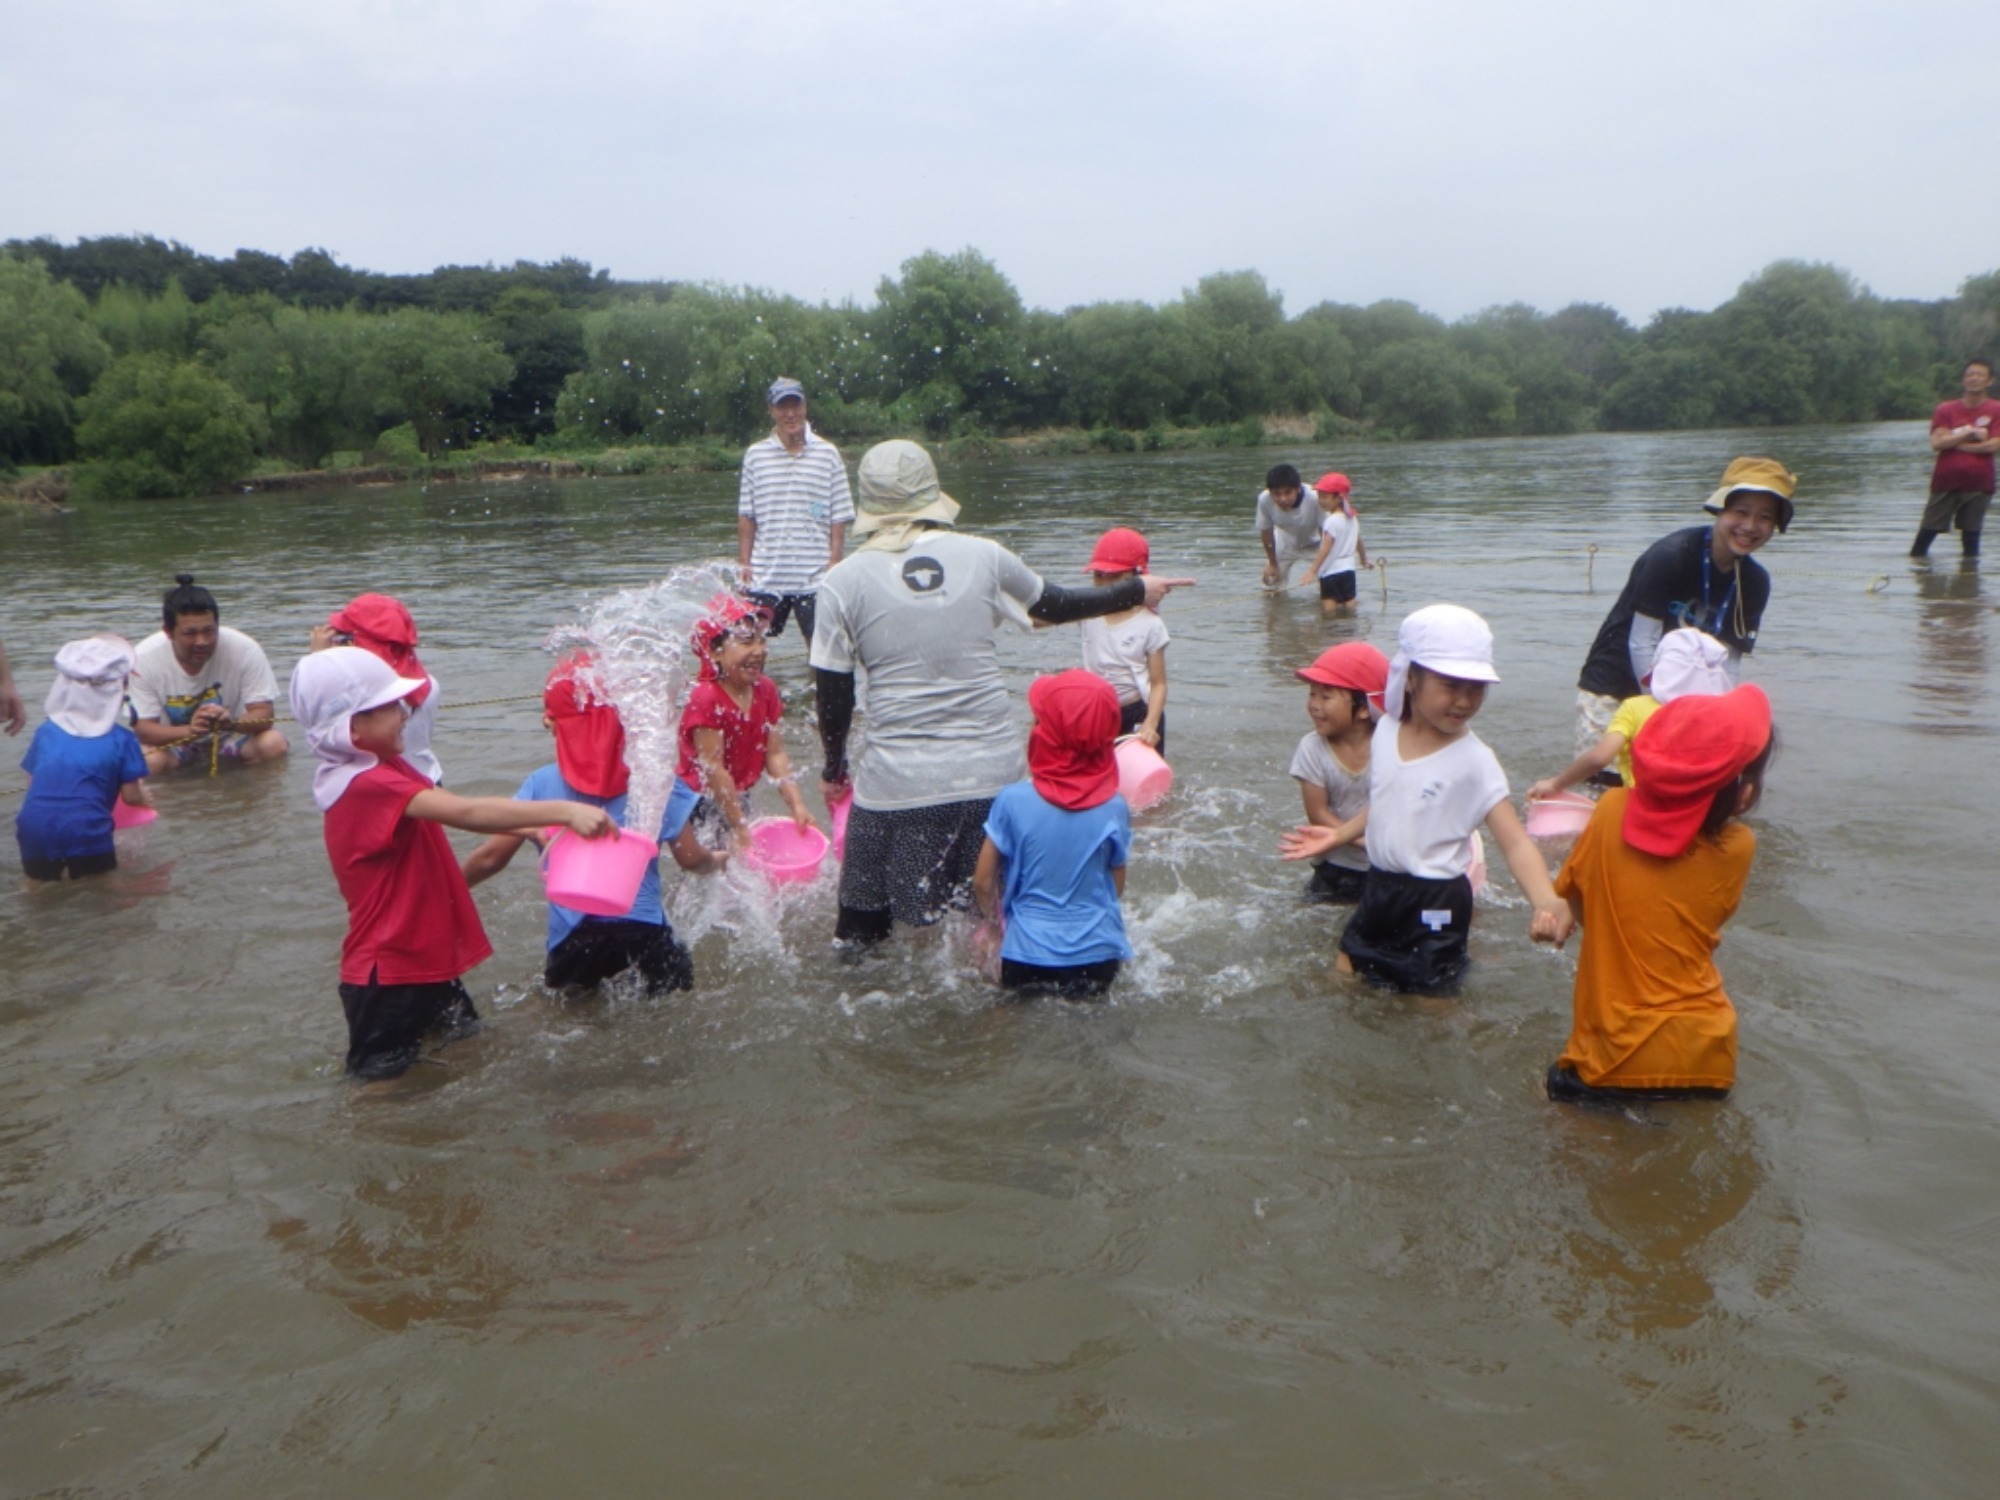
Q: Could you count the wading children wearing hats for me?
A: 12